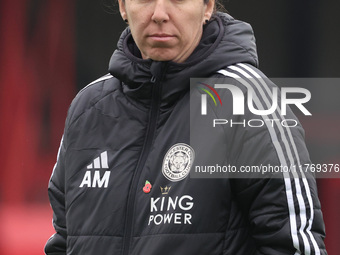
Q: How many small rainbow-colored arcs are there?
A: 2